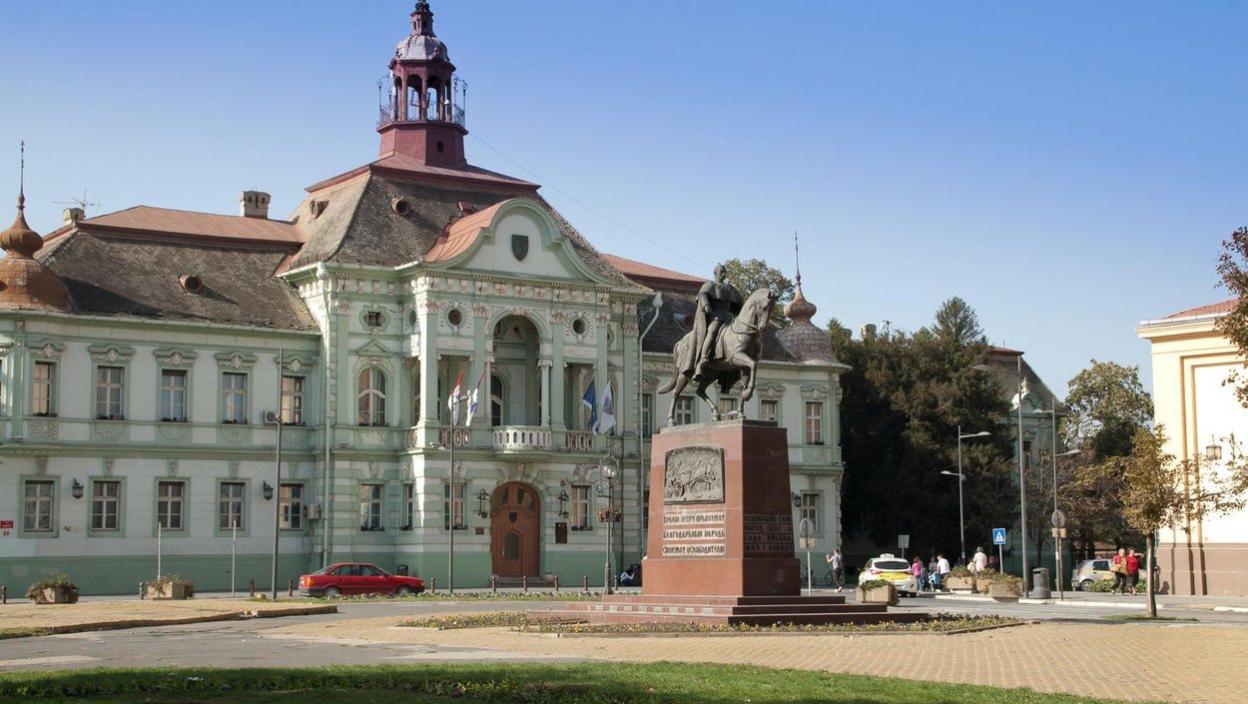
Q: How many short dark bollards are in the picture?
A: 10